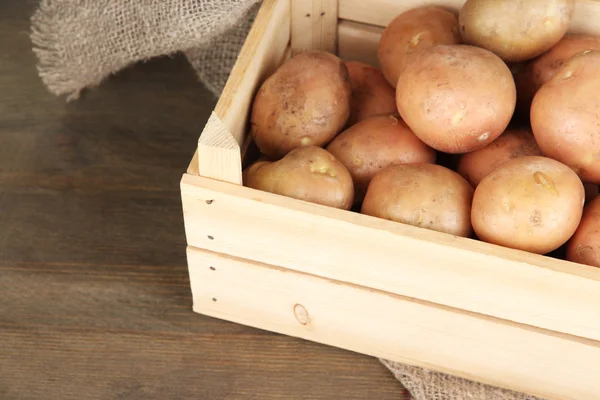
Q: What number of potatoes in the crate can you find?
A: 13